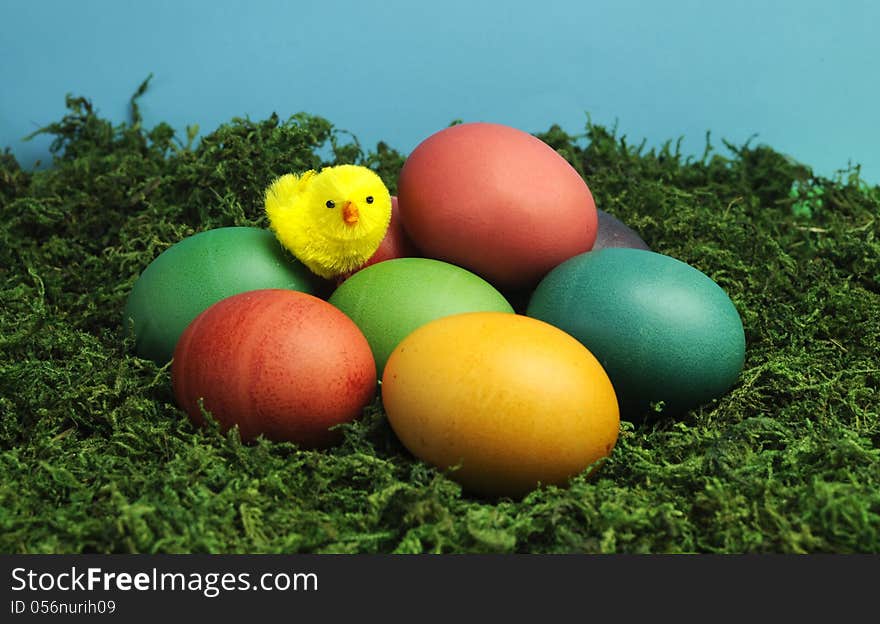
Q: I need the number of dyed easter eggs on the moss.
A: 8